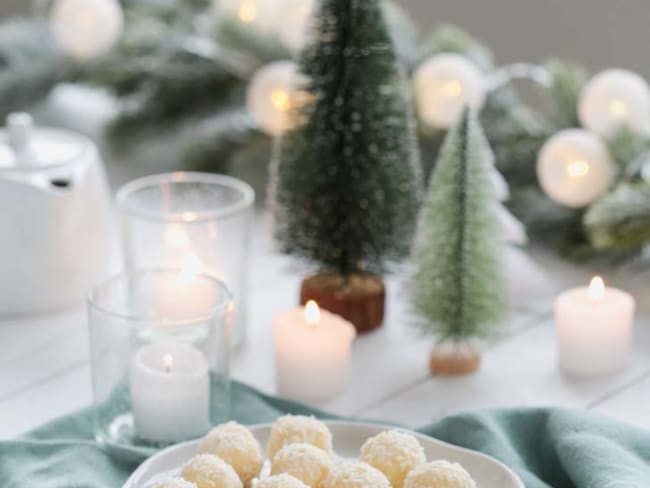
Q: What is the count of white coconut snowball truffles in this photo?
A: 9